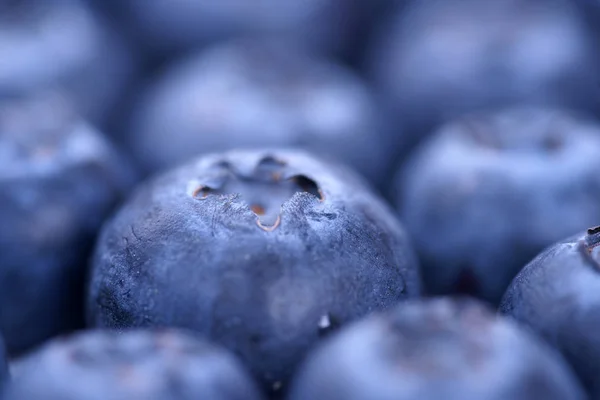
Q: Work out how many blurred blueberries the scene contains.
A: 8